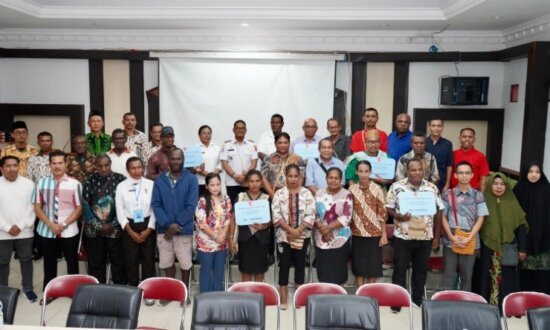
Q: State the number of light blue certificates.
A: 5